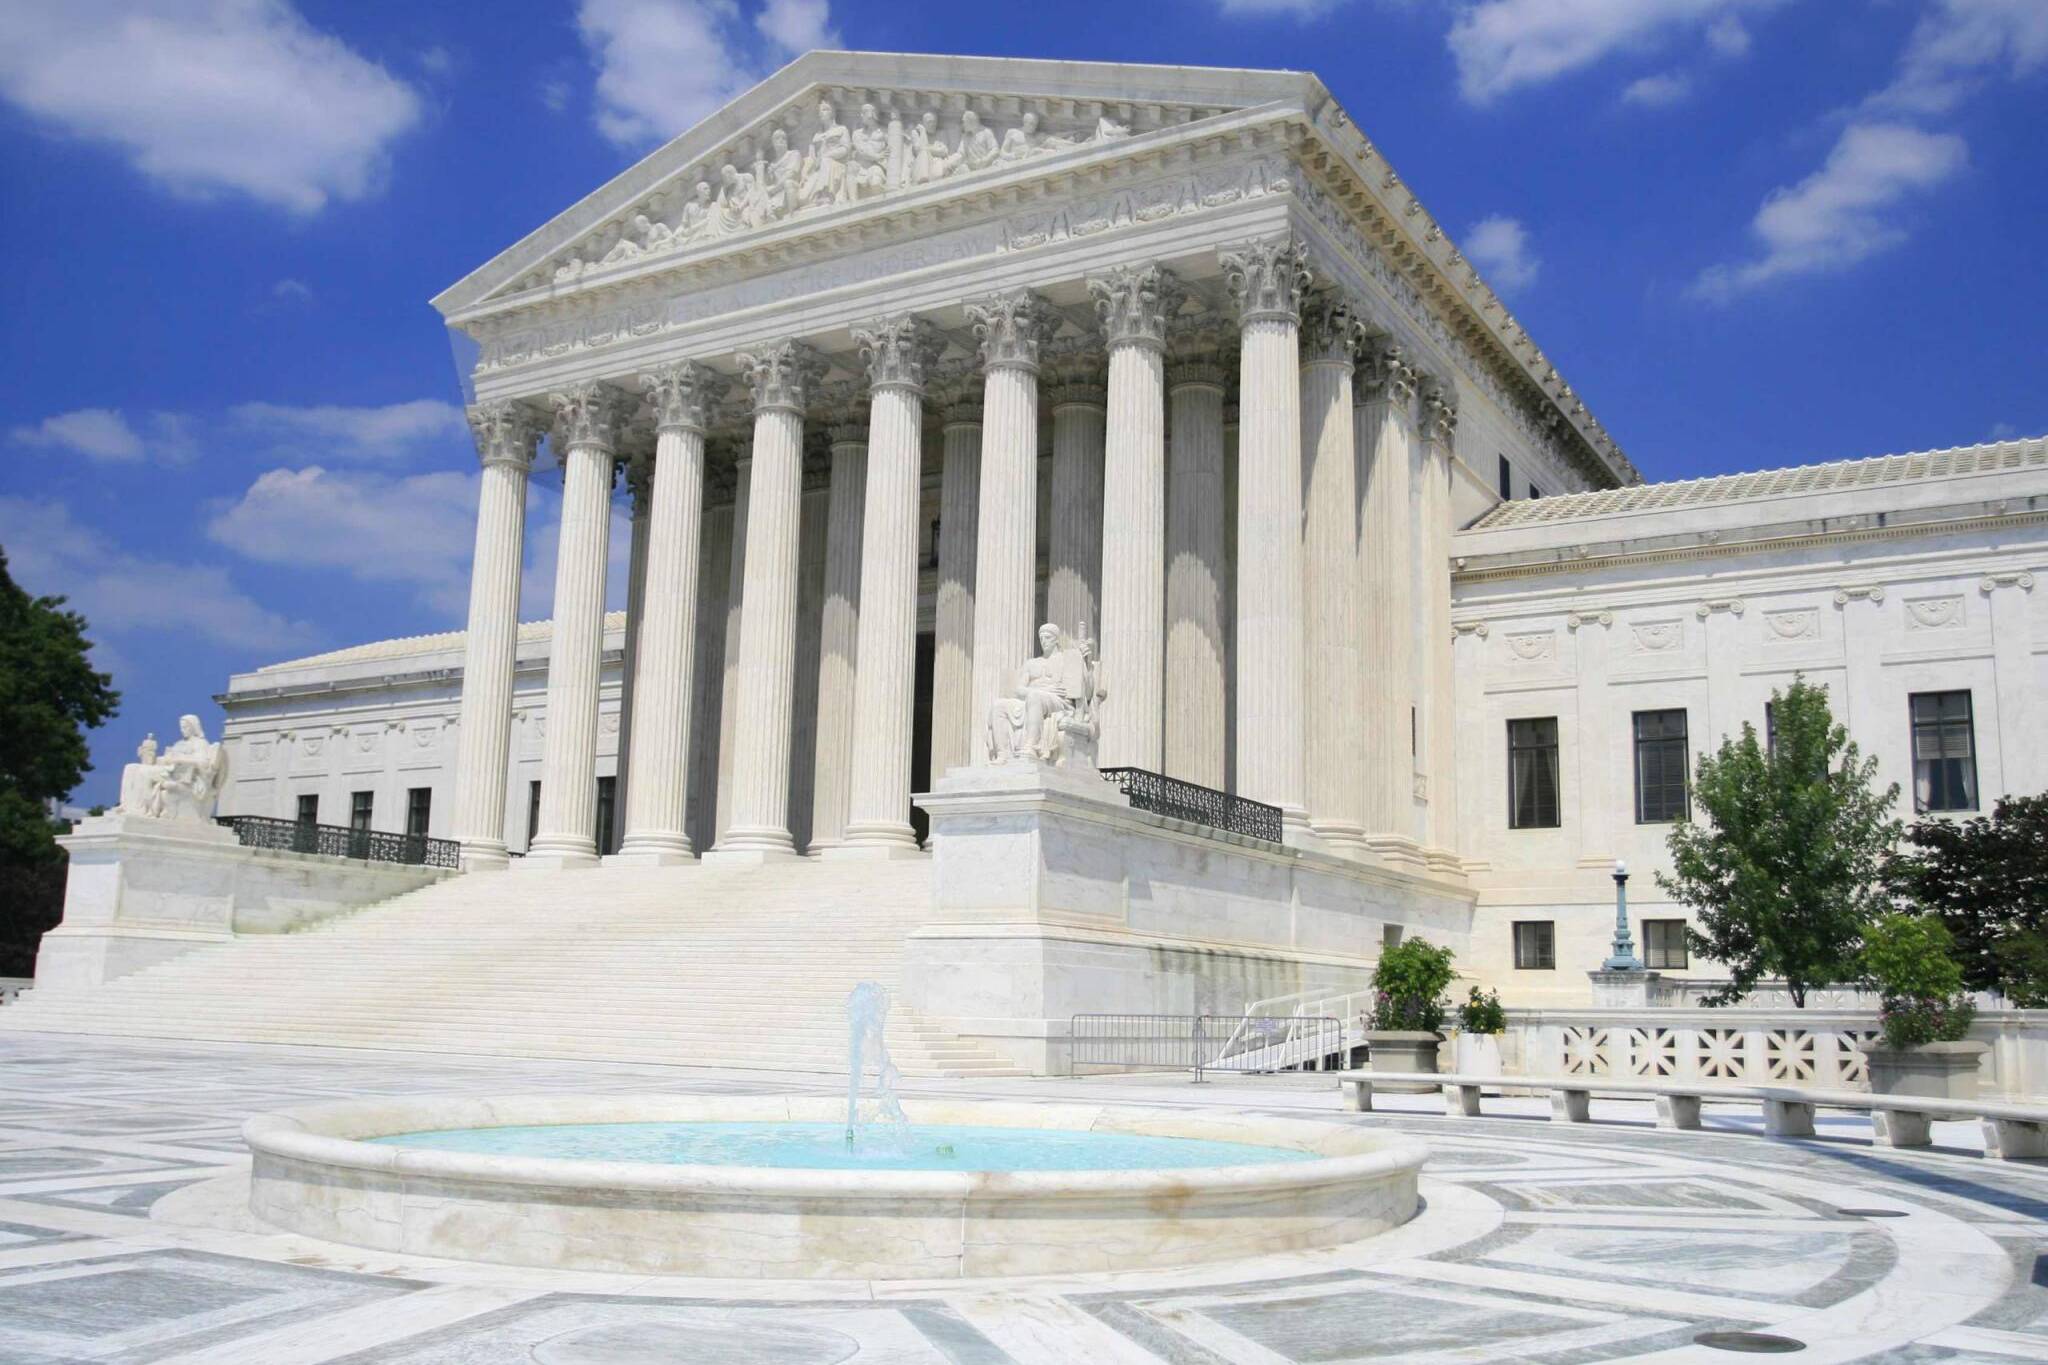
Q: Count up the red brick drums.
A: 0